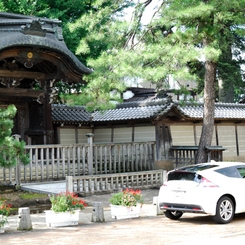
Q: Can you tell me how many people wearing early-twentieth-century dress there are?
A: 0